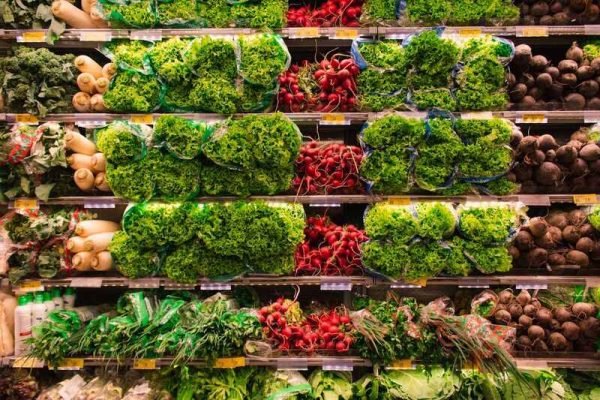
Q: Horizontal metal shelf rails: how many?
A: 5